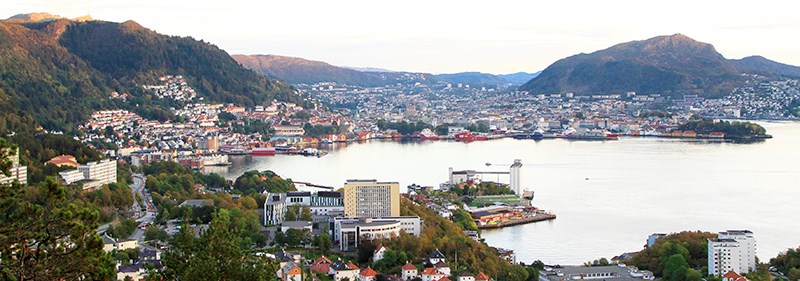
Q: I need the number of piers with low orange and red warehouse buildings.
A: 1